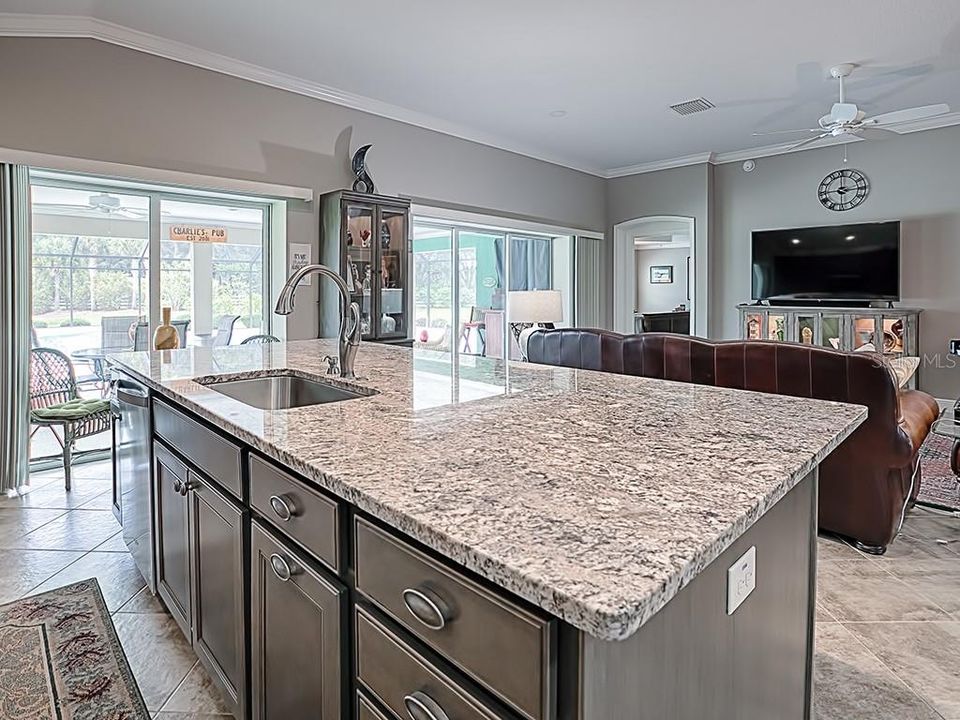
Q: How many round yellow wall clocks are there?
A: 0